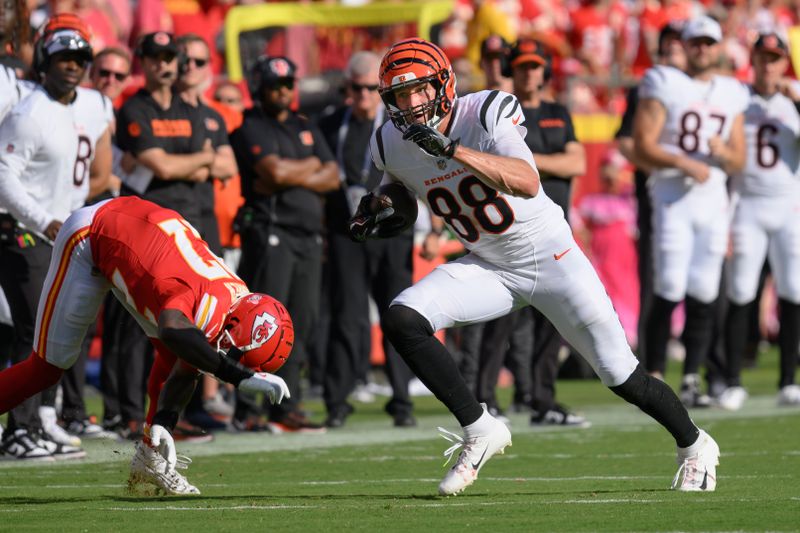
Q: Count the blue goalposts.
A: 0